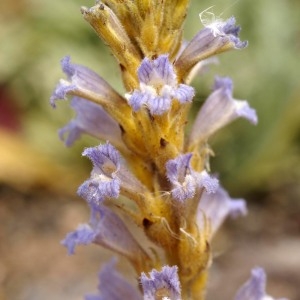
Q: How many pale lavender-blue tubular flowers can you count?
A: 12